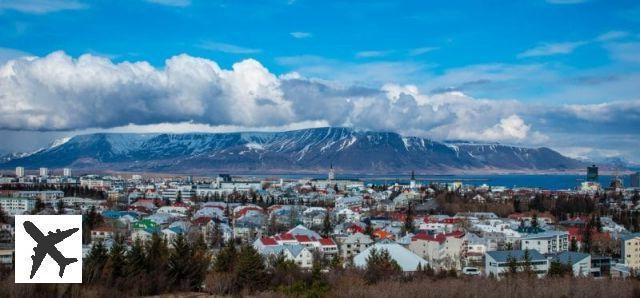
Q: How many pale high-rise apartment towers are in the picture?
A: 3